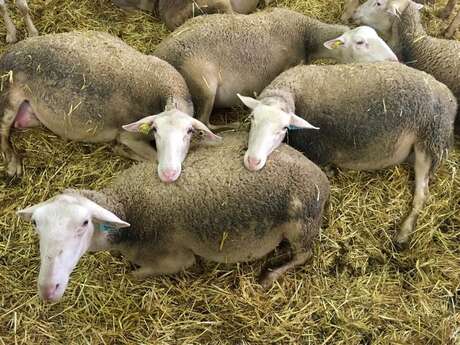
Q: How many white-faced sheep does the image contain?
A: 5